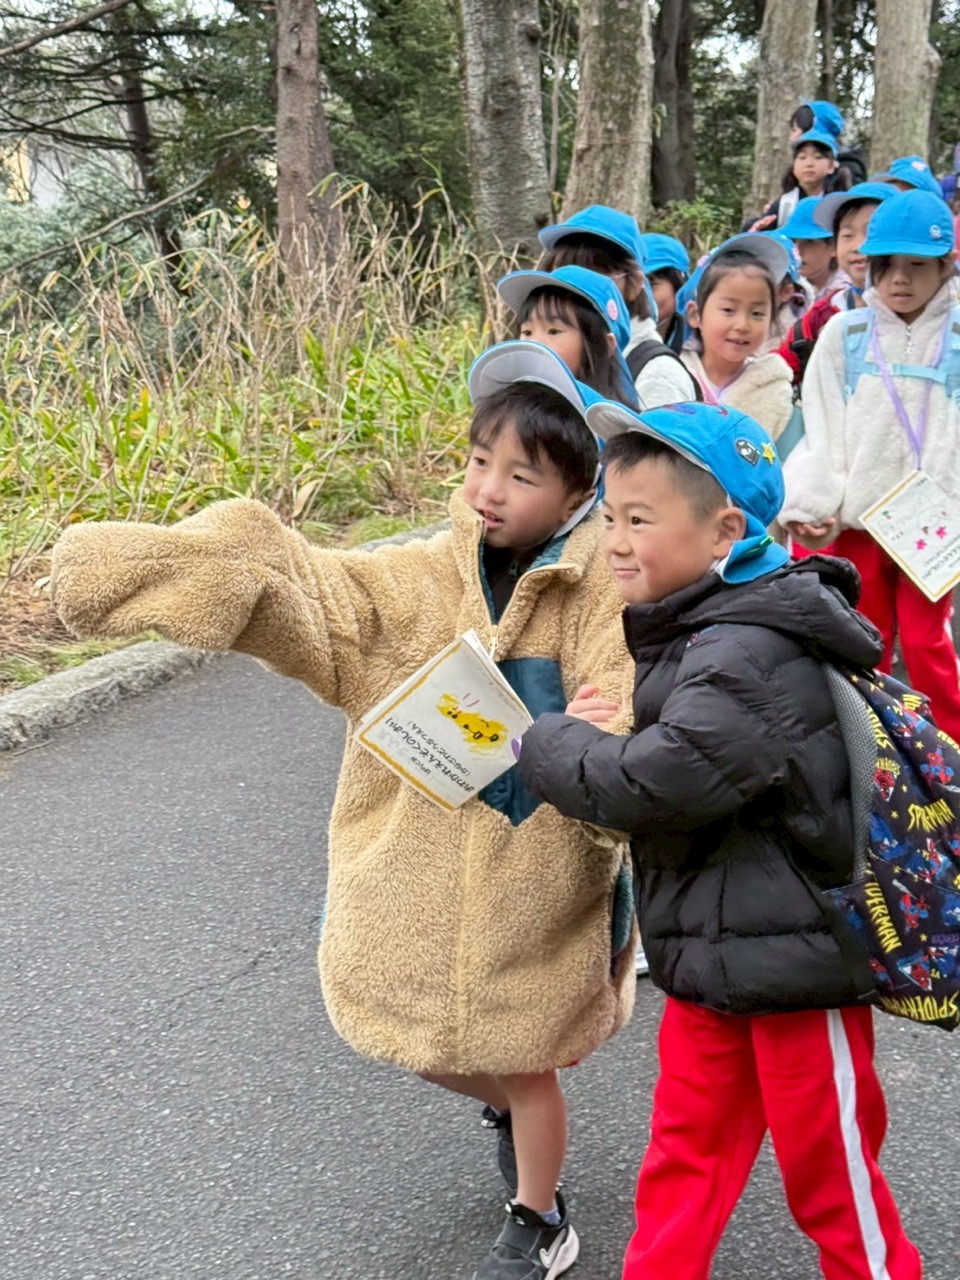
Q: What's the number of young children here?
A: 13